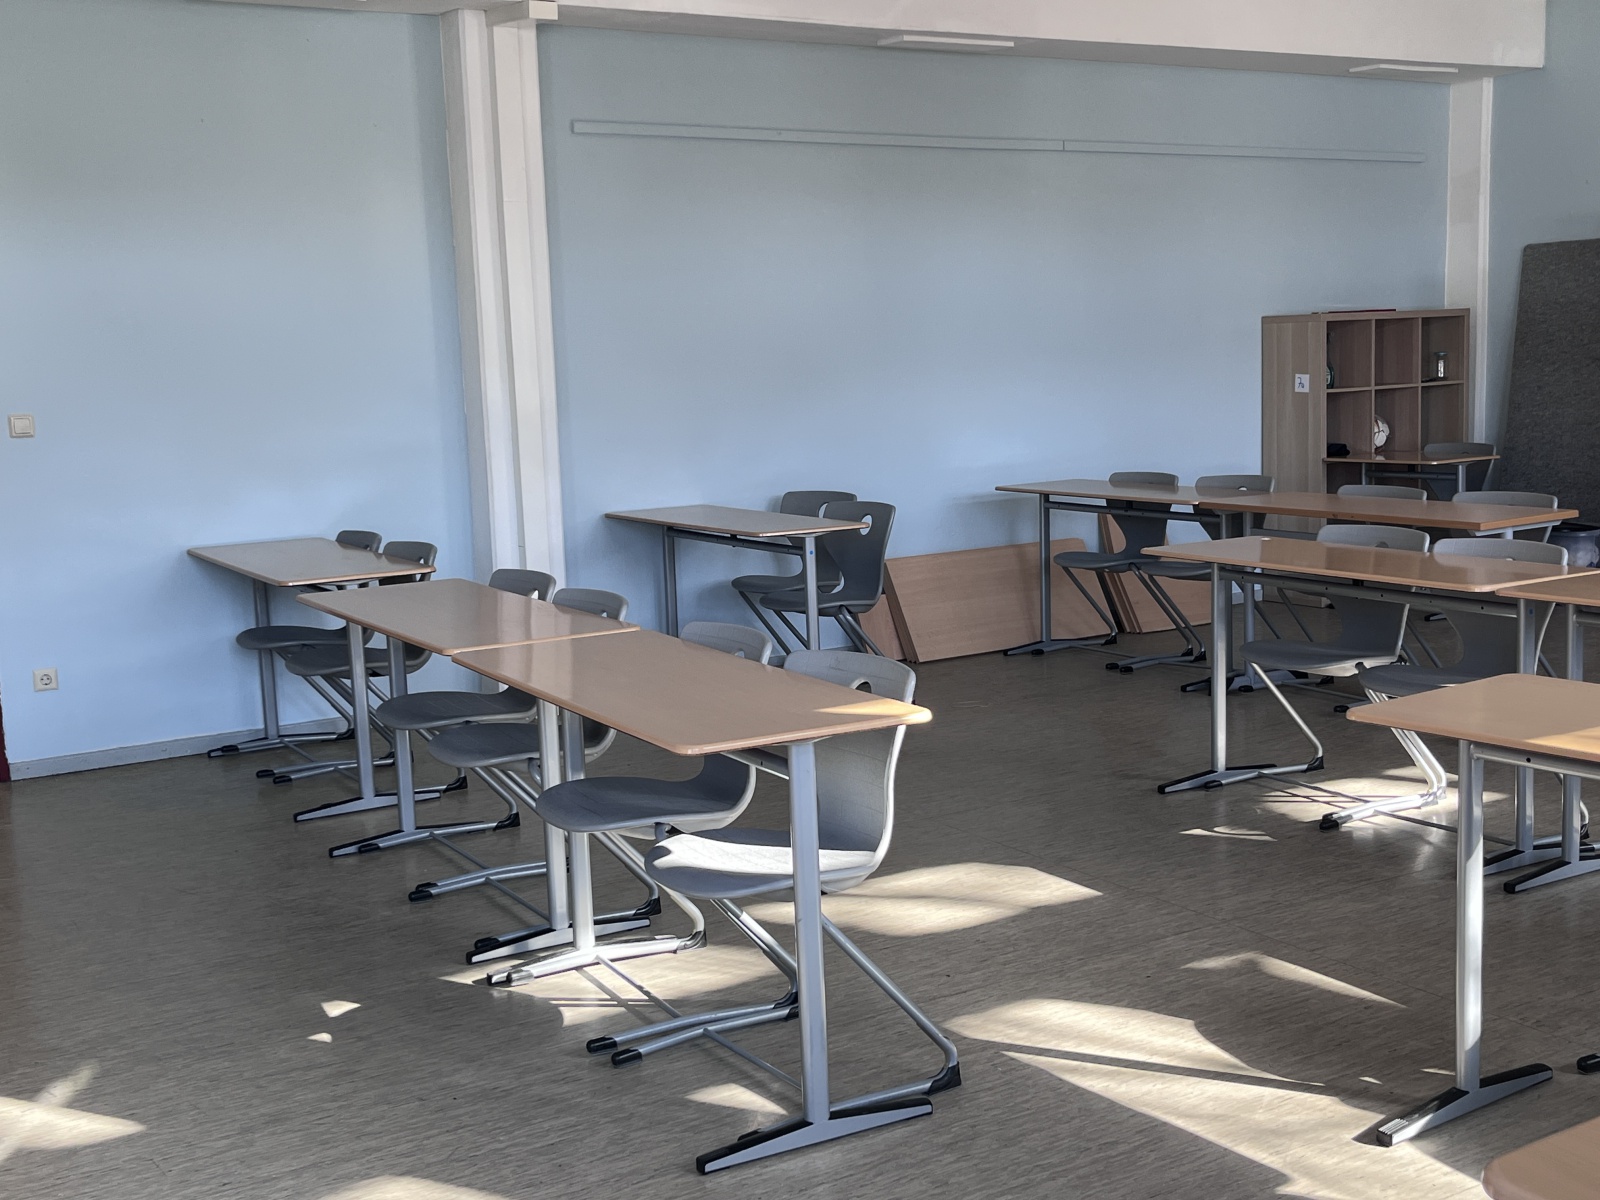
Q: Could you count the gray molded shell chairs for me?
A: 15